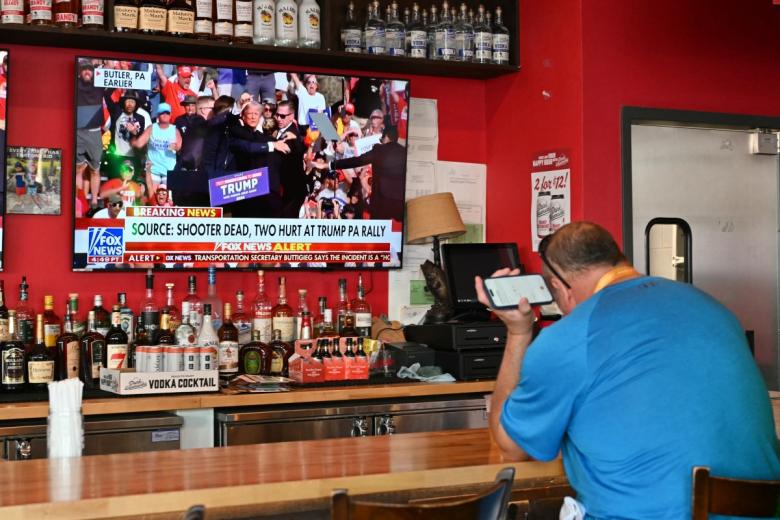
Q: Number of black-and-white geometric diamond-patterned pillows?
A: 0